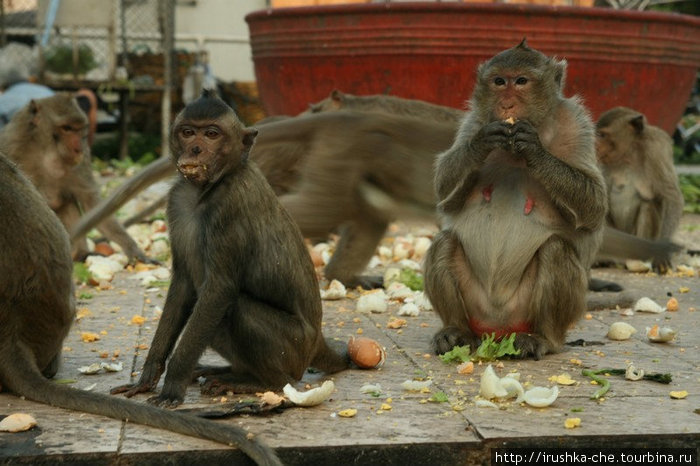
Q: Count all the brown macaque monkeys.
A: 7